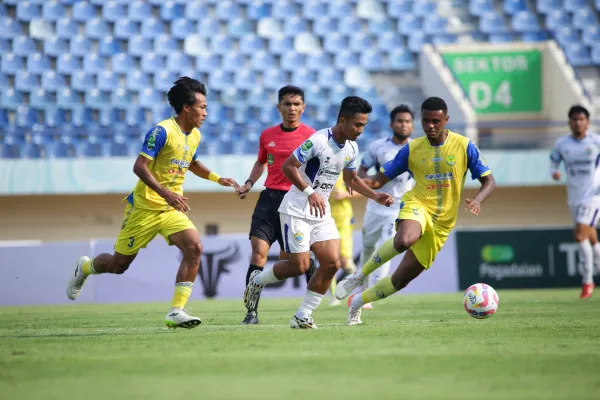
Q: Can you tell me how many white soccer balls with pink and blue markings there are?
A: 1